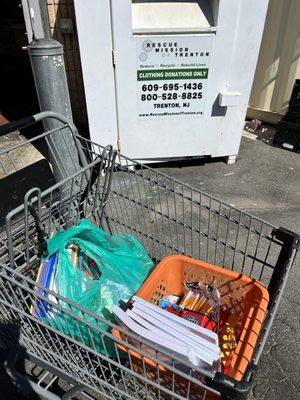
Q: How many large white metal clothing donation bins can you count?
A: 1